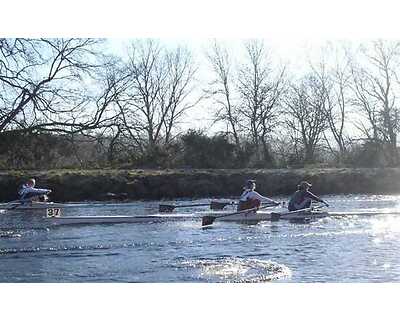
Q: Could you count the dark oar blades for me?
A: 4